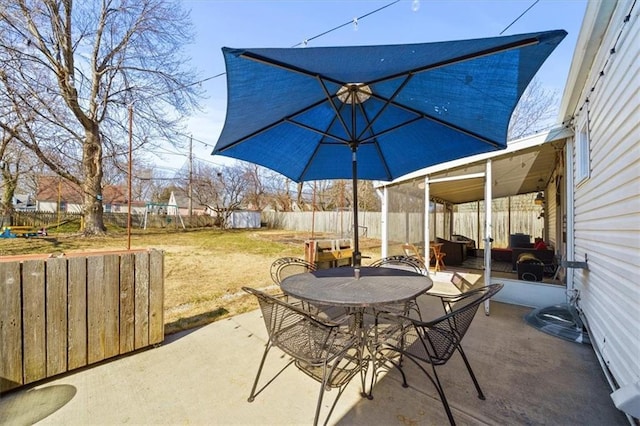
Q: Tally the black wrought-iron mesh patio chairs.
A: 4